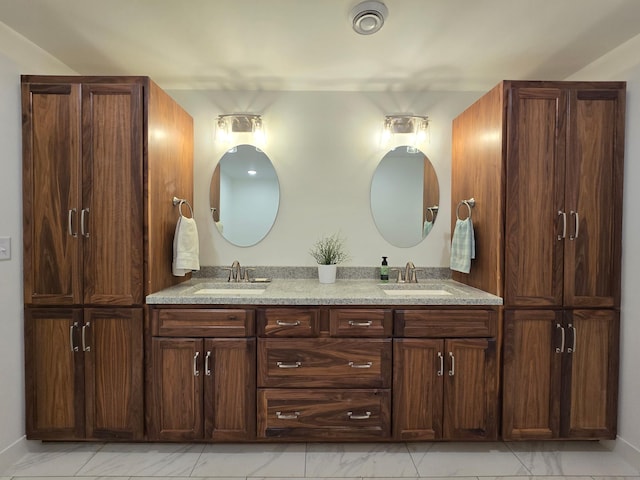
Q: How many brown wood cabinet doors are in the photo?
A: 12